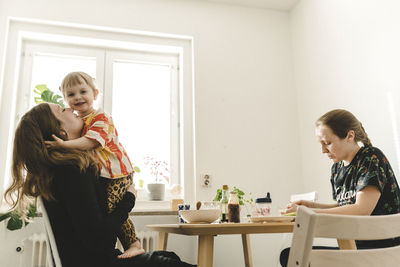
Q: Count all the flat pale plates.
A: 1